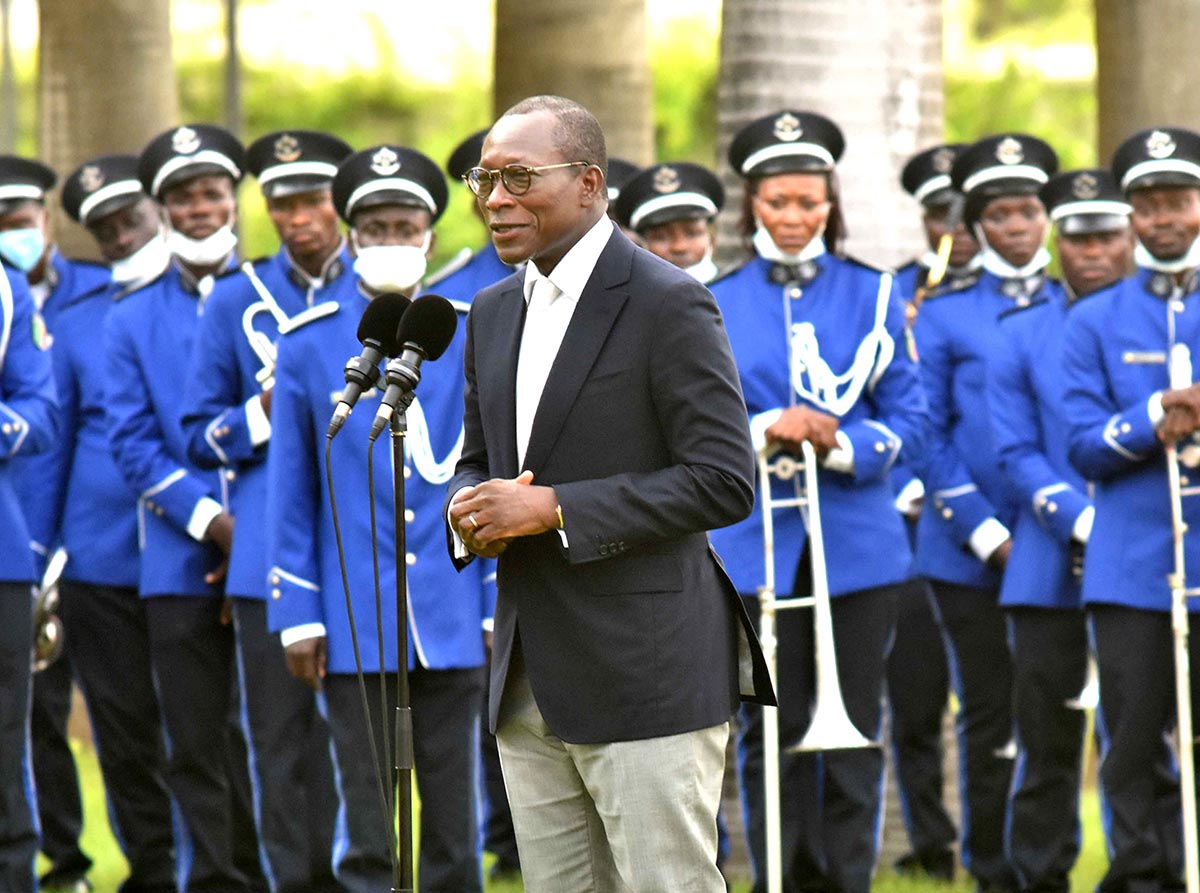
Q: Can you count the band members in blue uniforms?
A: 14